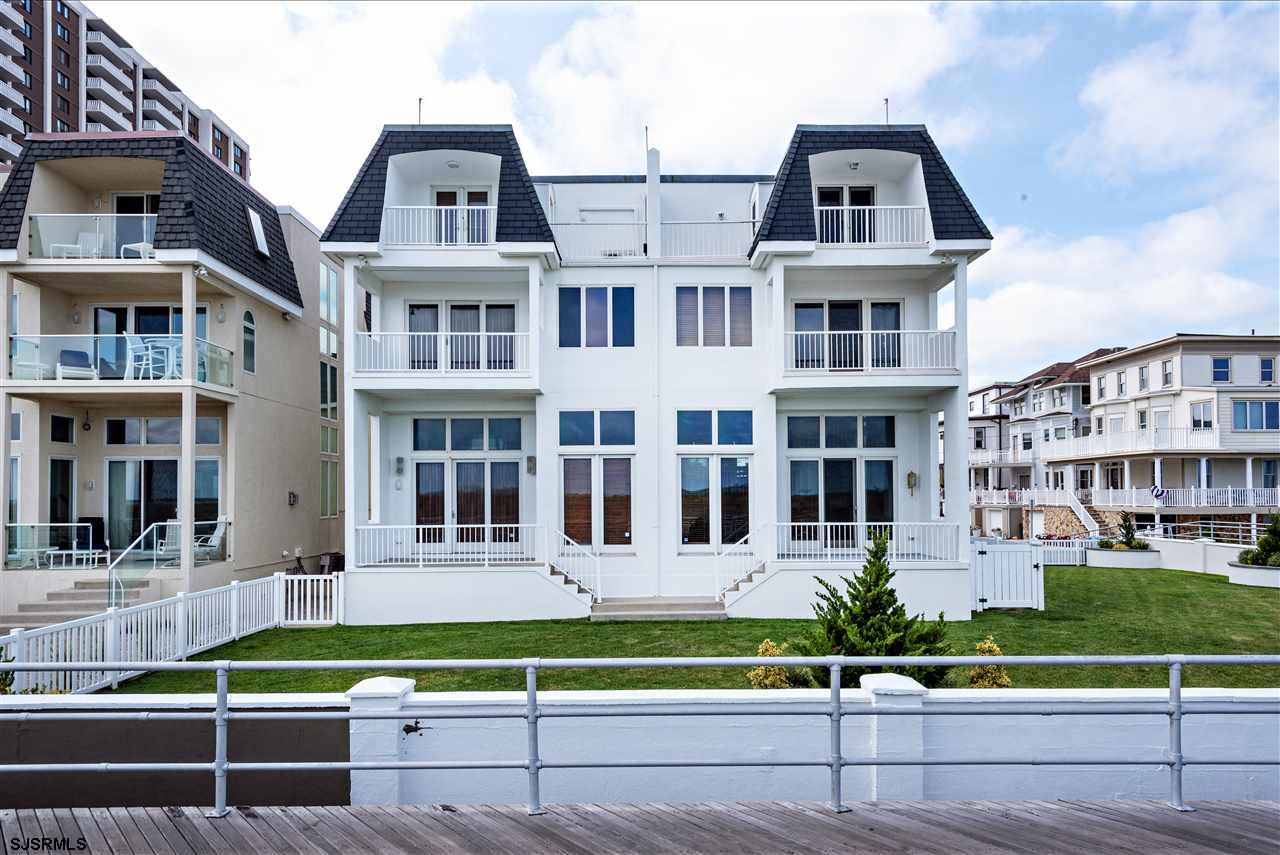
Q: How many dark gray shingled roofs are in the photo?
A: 3